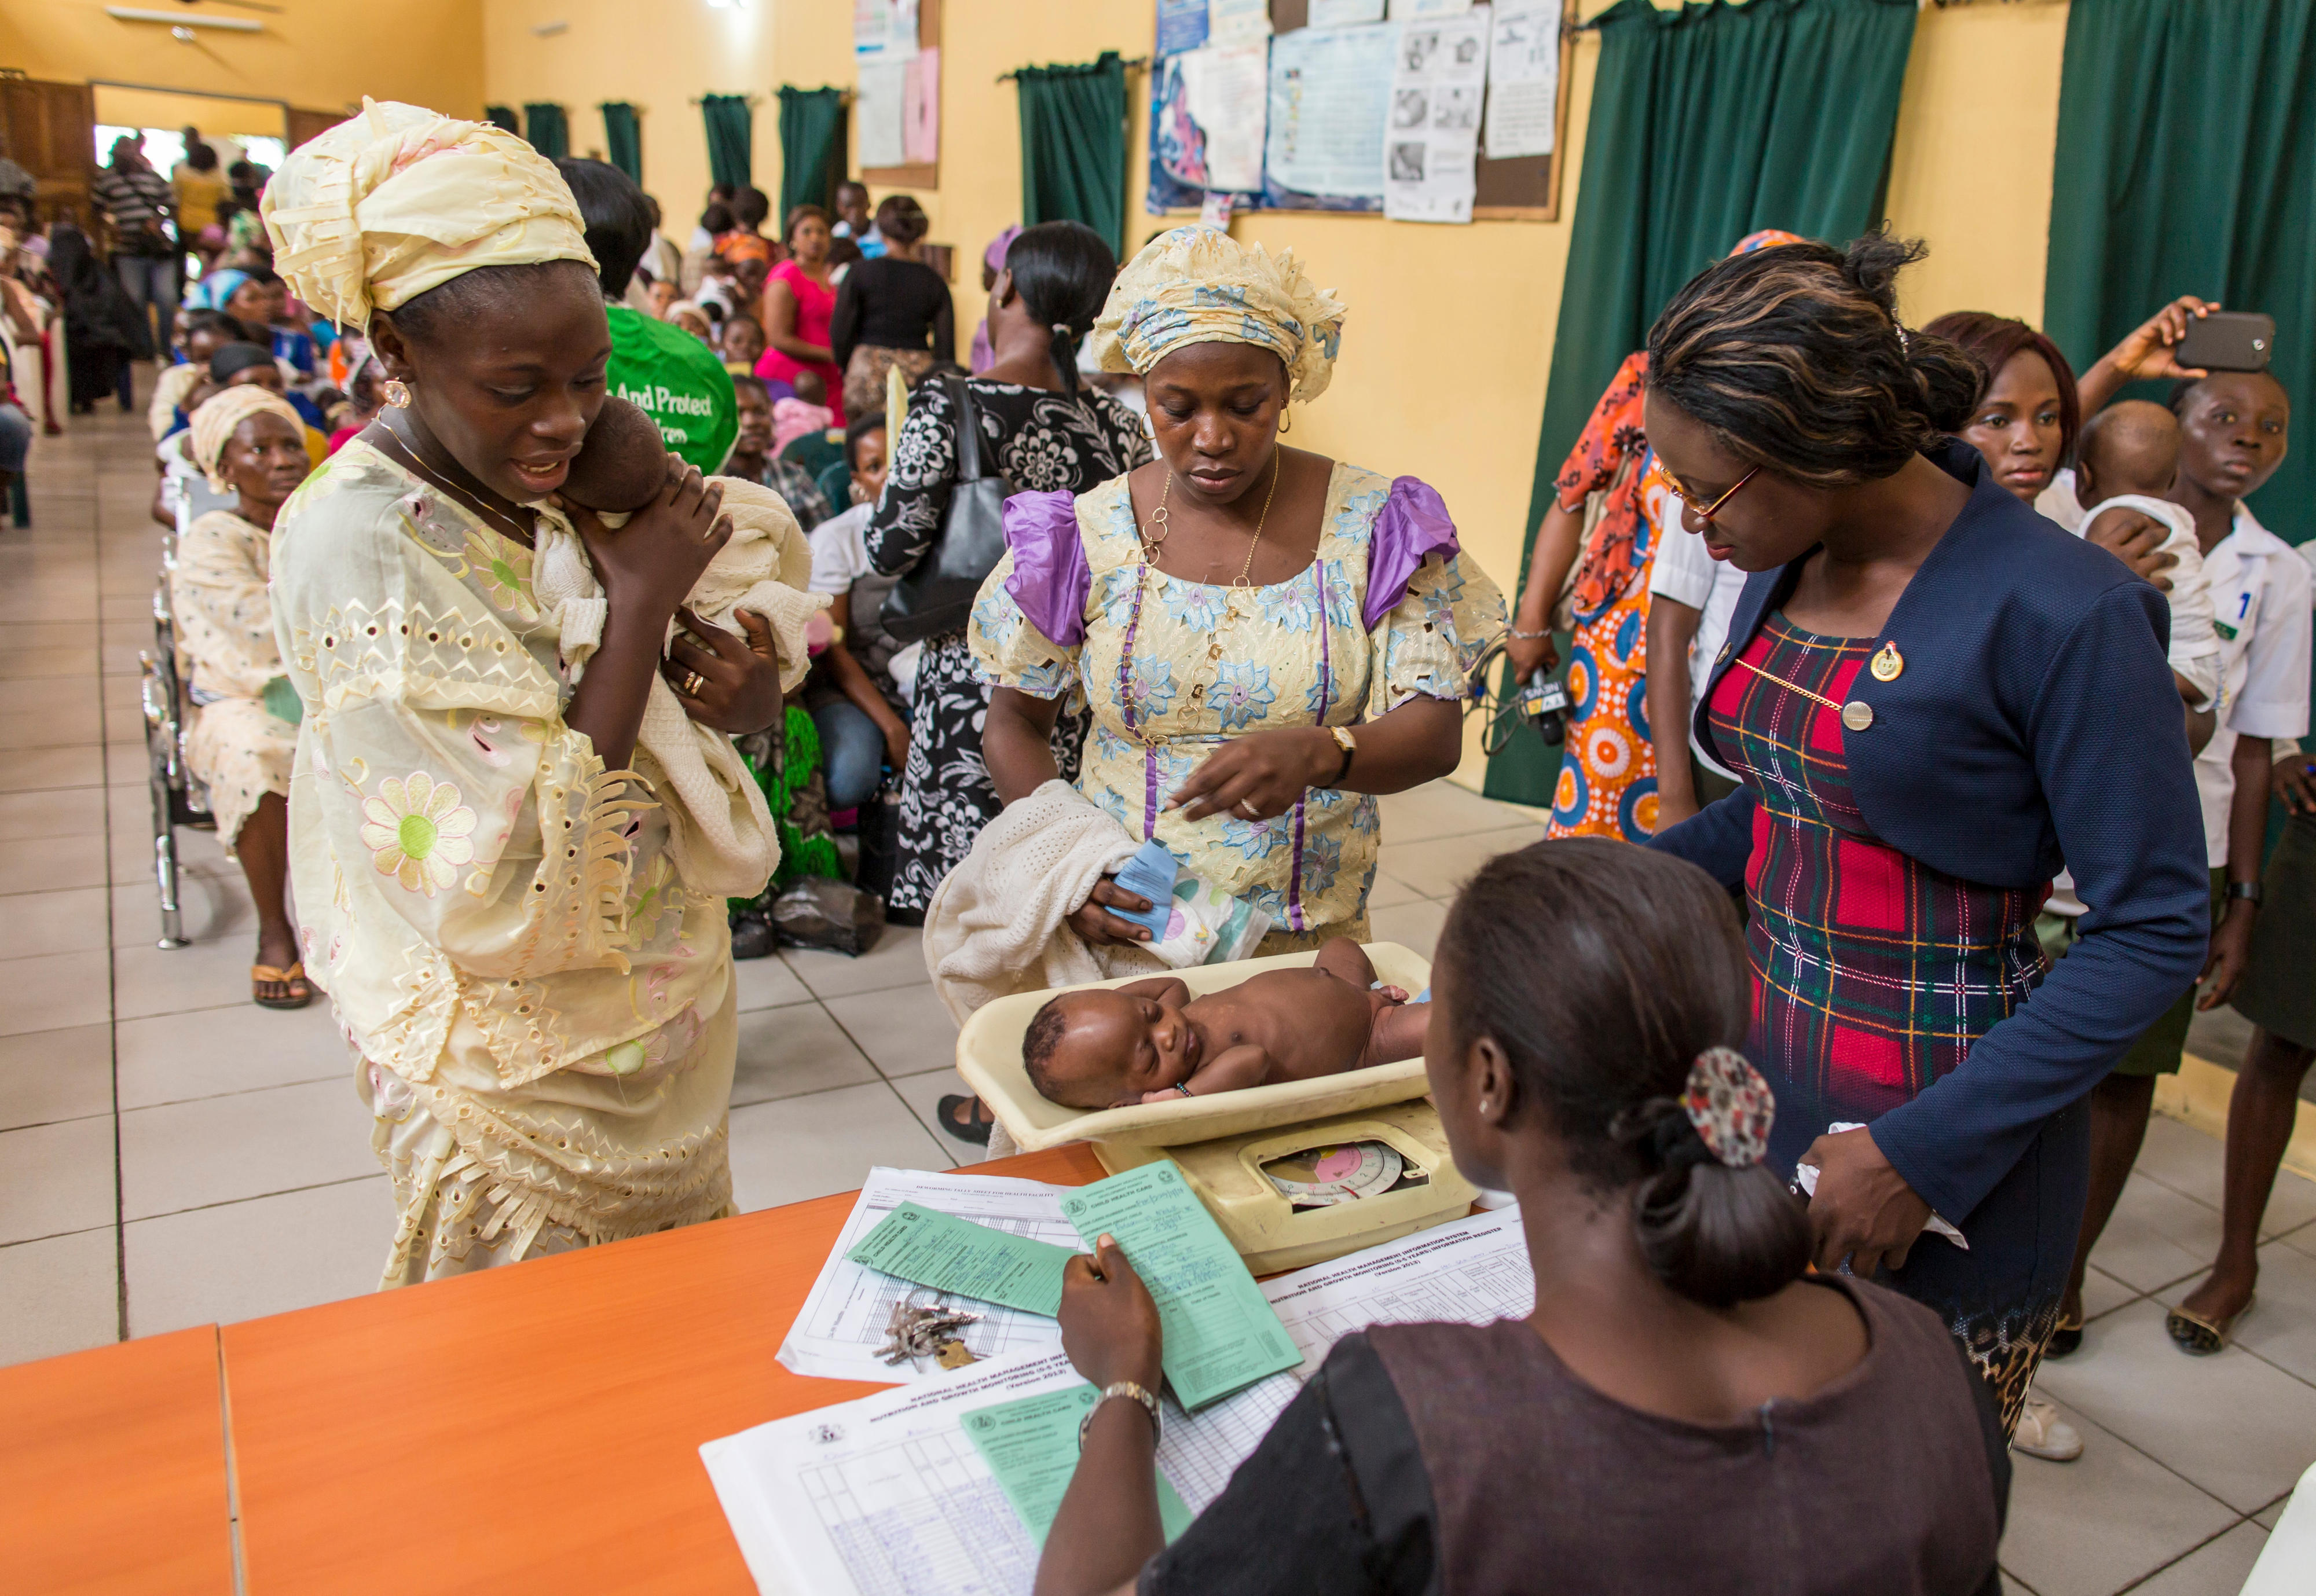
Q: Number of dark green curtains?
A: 8